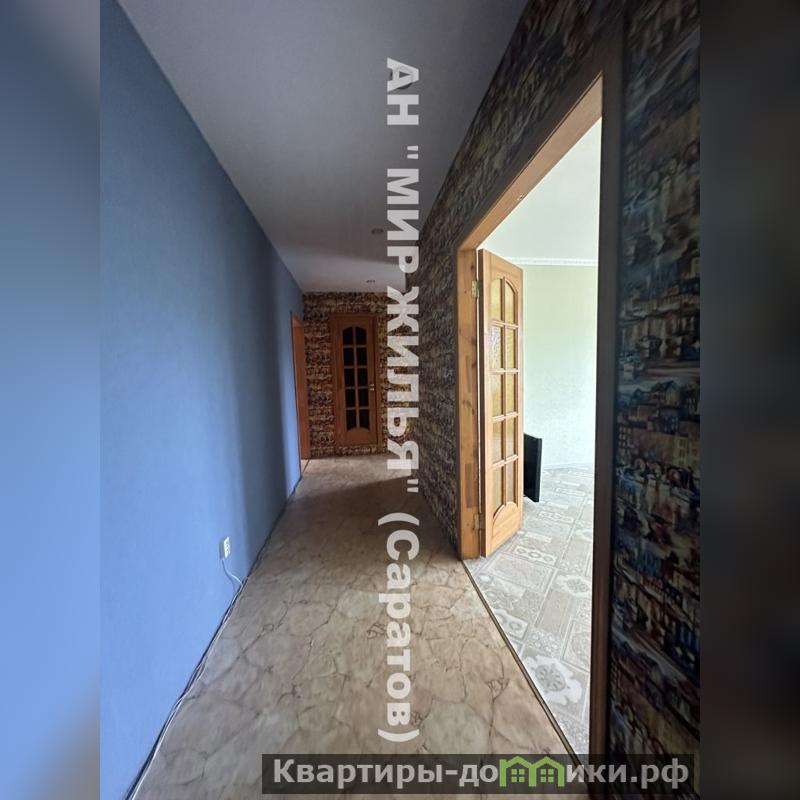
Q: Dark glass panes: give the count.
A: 10